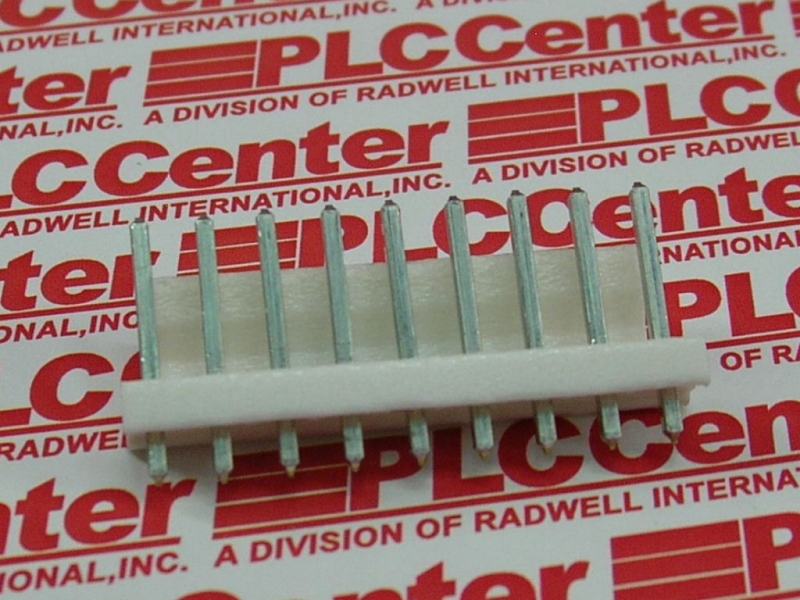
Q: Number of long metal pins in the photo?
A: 9